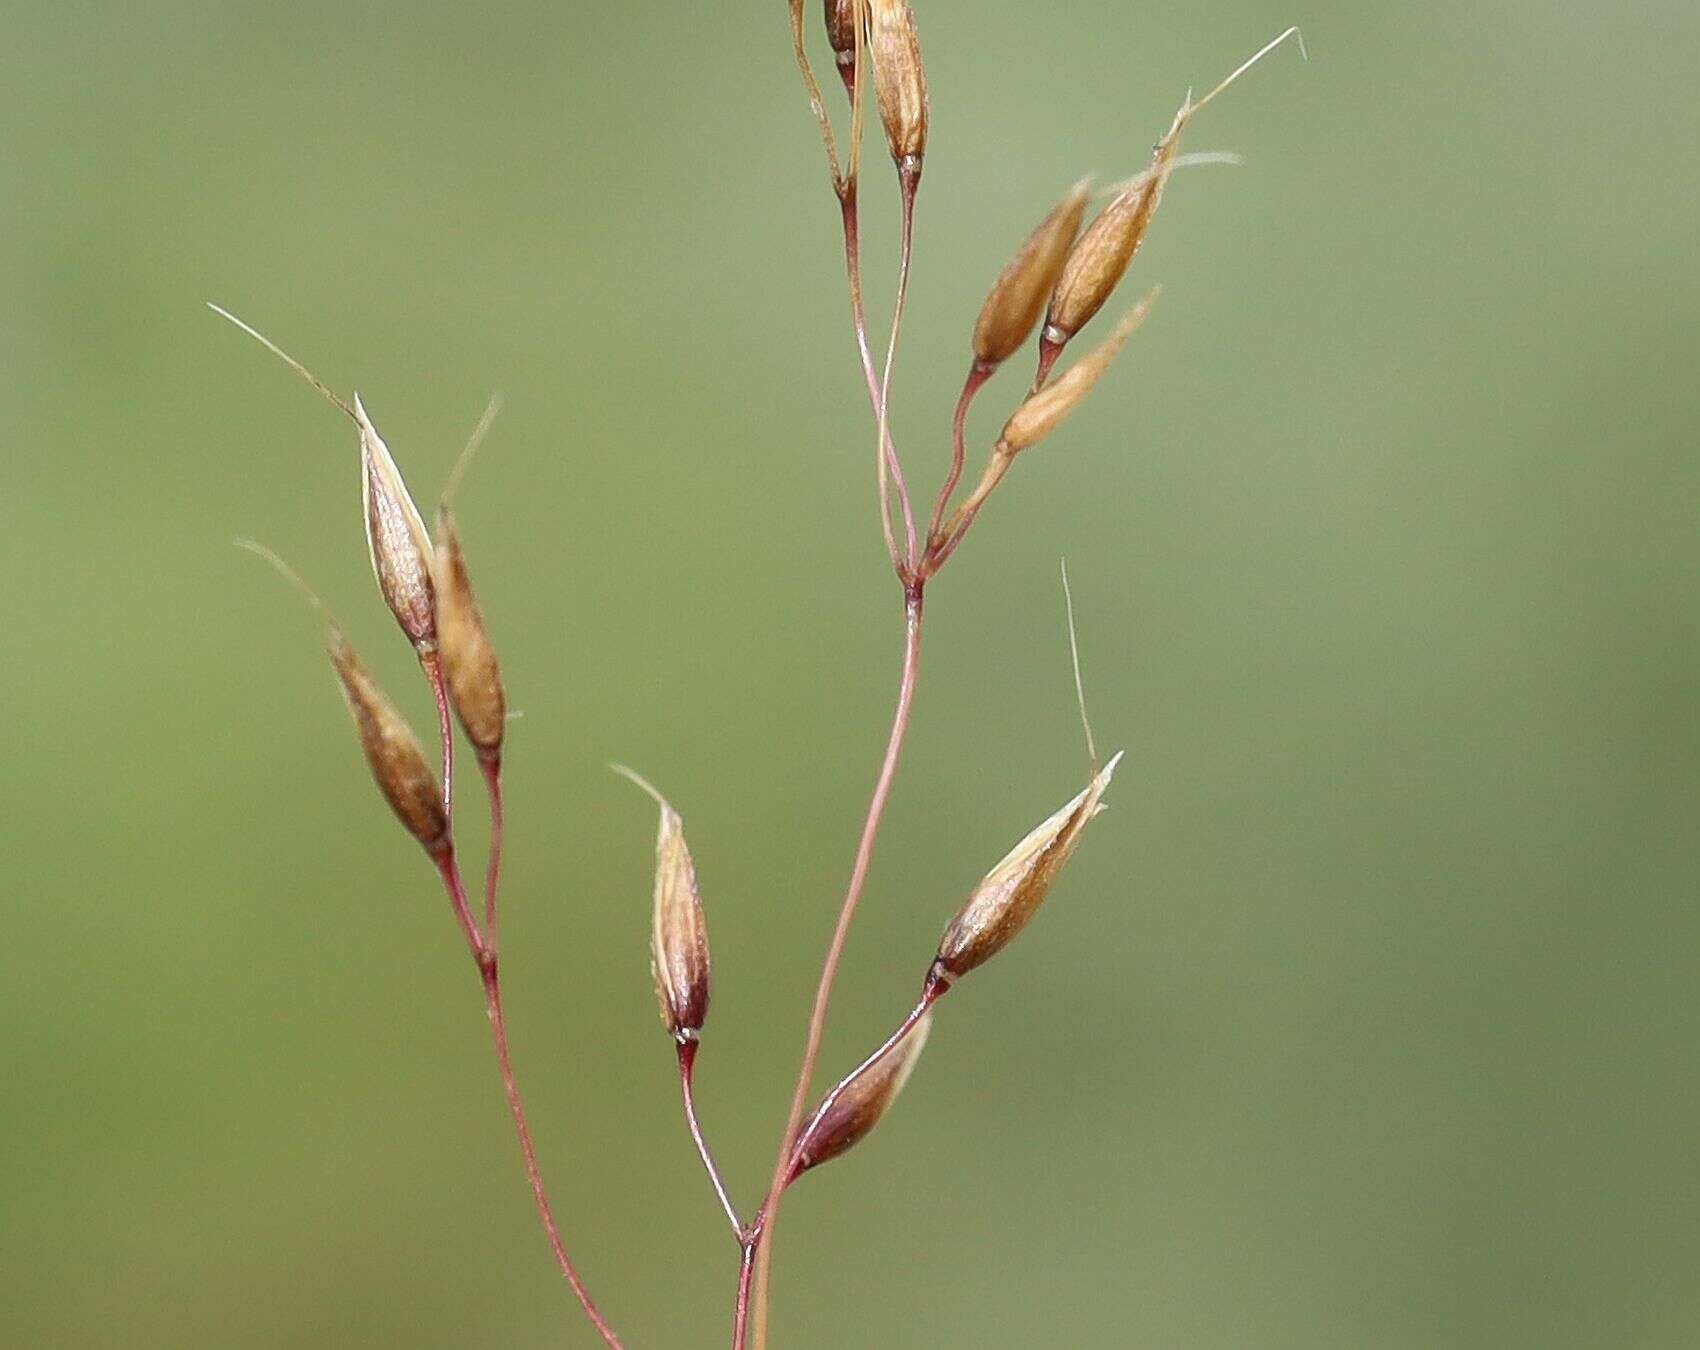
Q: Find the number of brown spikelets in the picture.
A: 11